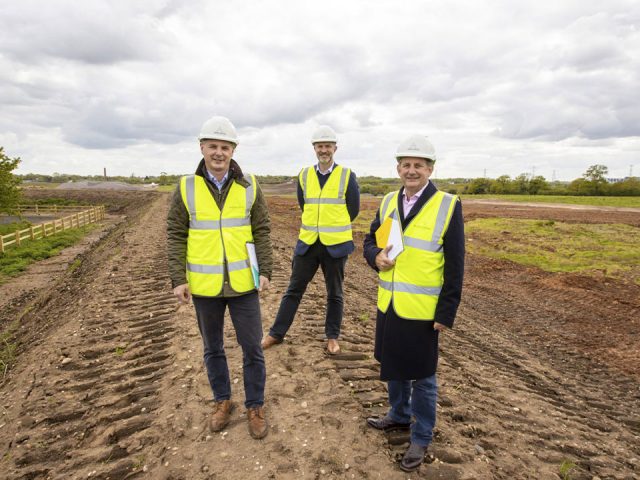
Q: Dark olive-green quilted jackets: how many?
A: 1